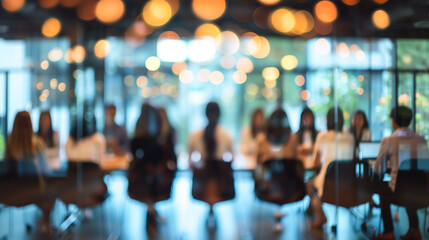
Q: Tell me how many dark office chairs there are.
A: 7